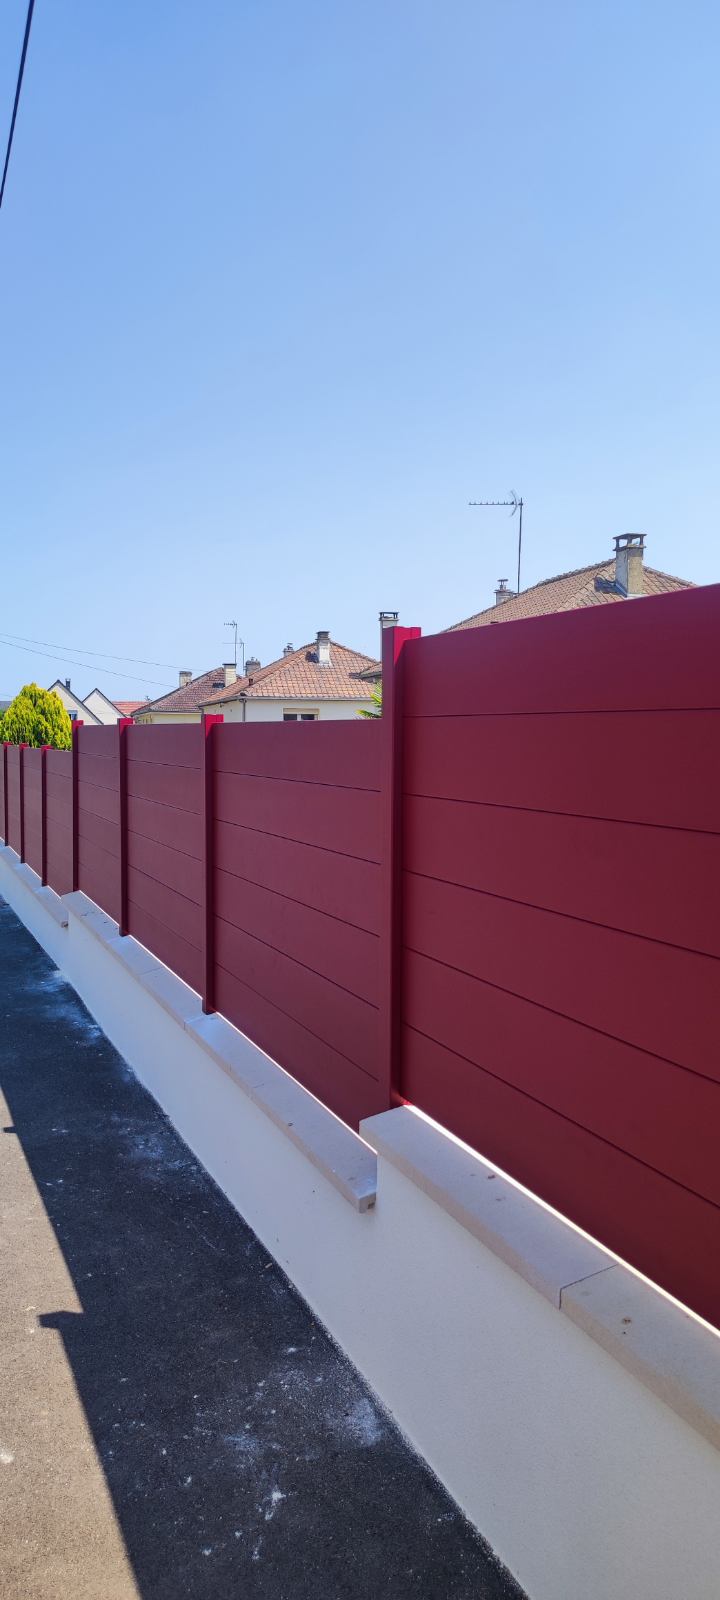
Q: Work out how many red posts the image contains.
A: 7